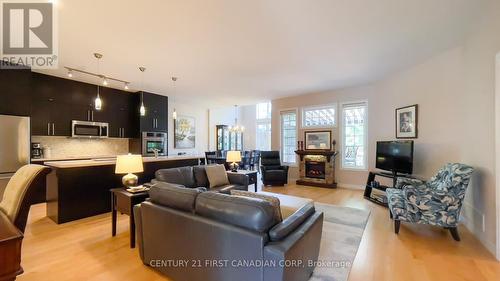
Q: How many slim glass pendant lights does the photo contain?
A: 3